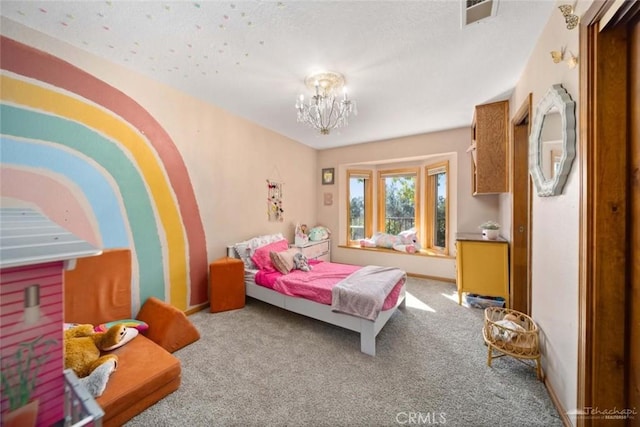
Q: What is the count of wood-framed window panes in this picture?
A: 3